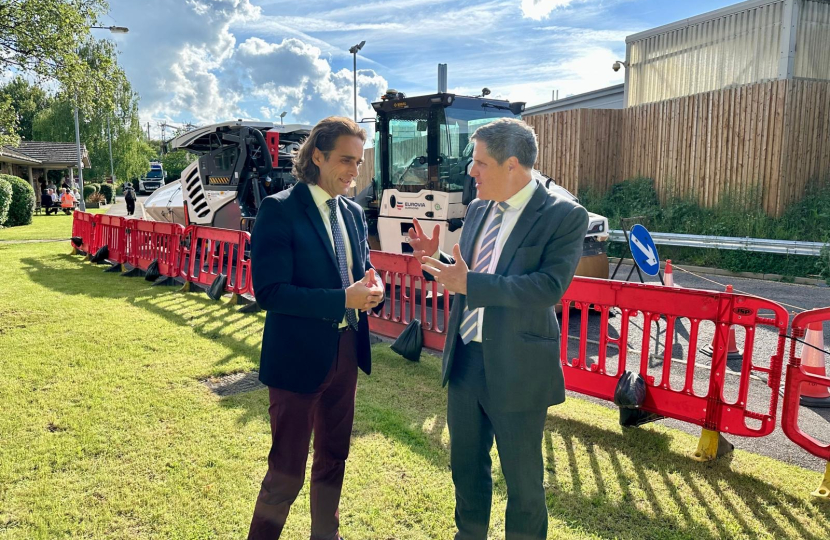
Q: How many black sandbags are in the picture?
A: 6